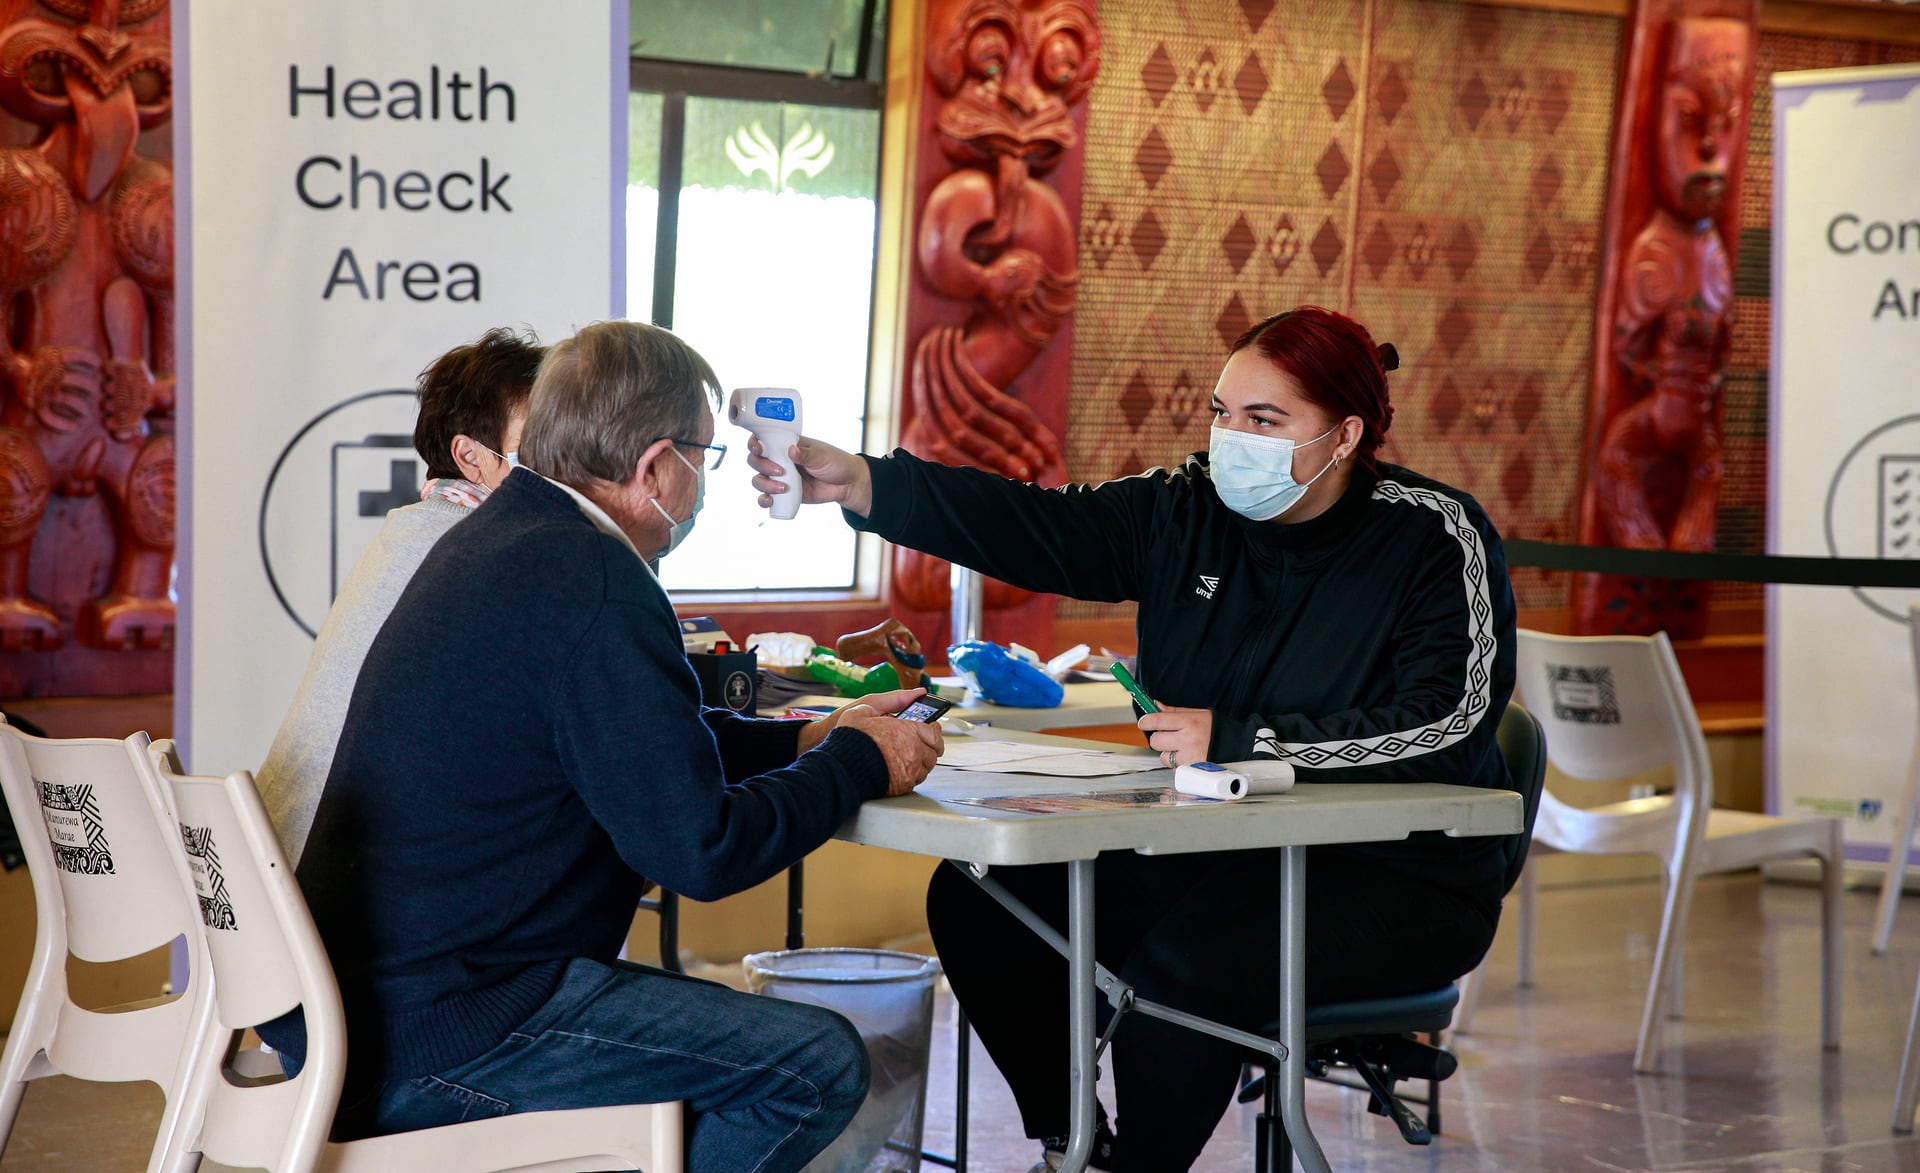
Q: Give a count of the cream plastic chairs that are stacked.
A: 0